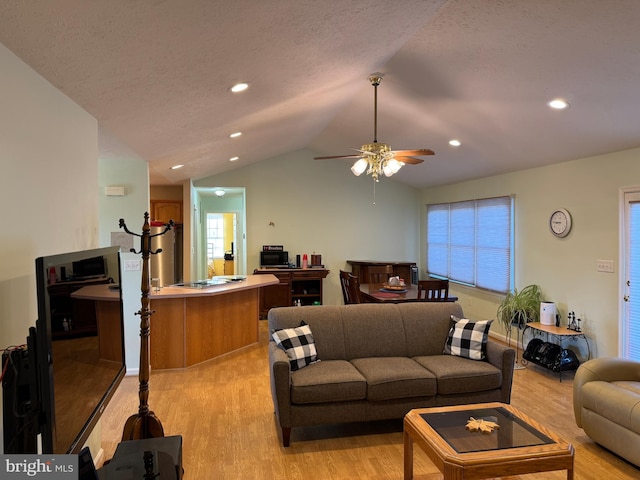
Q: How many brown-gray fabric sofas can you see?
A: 1